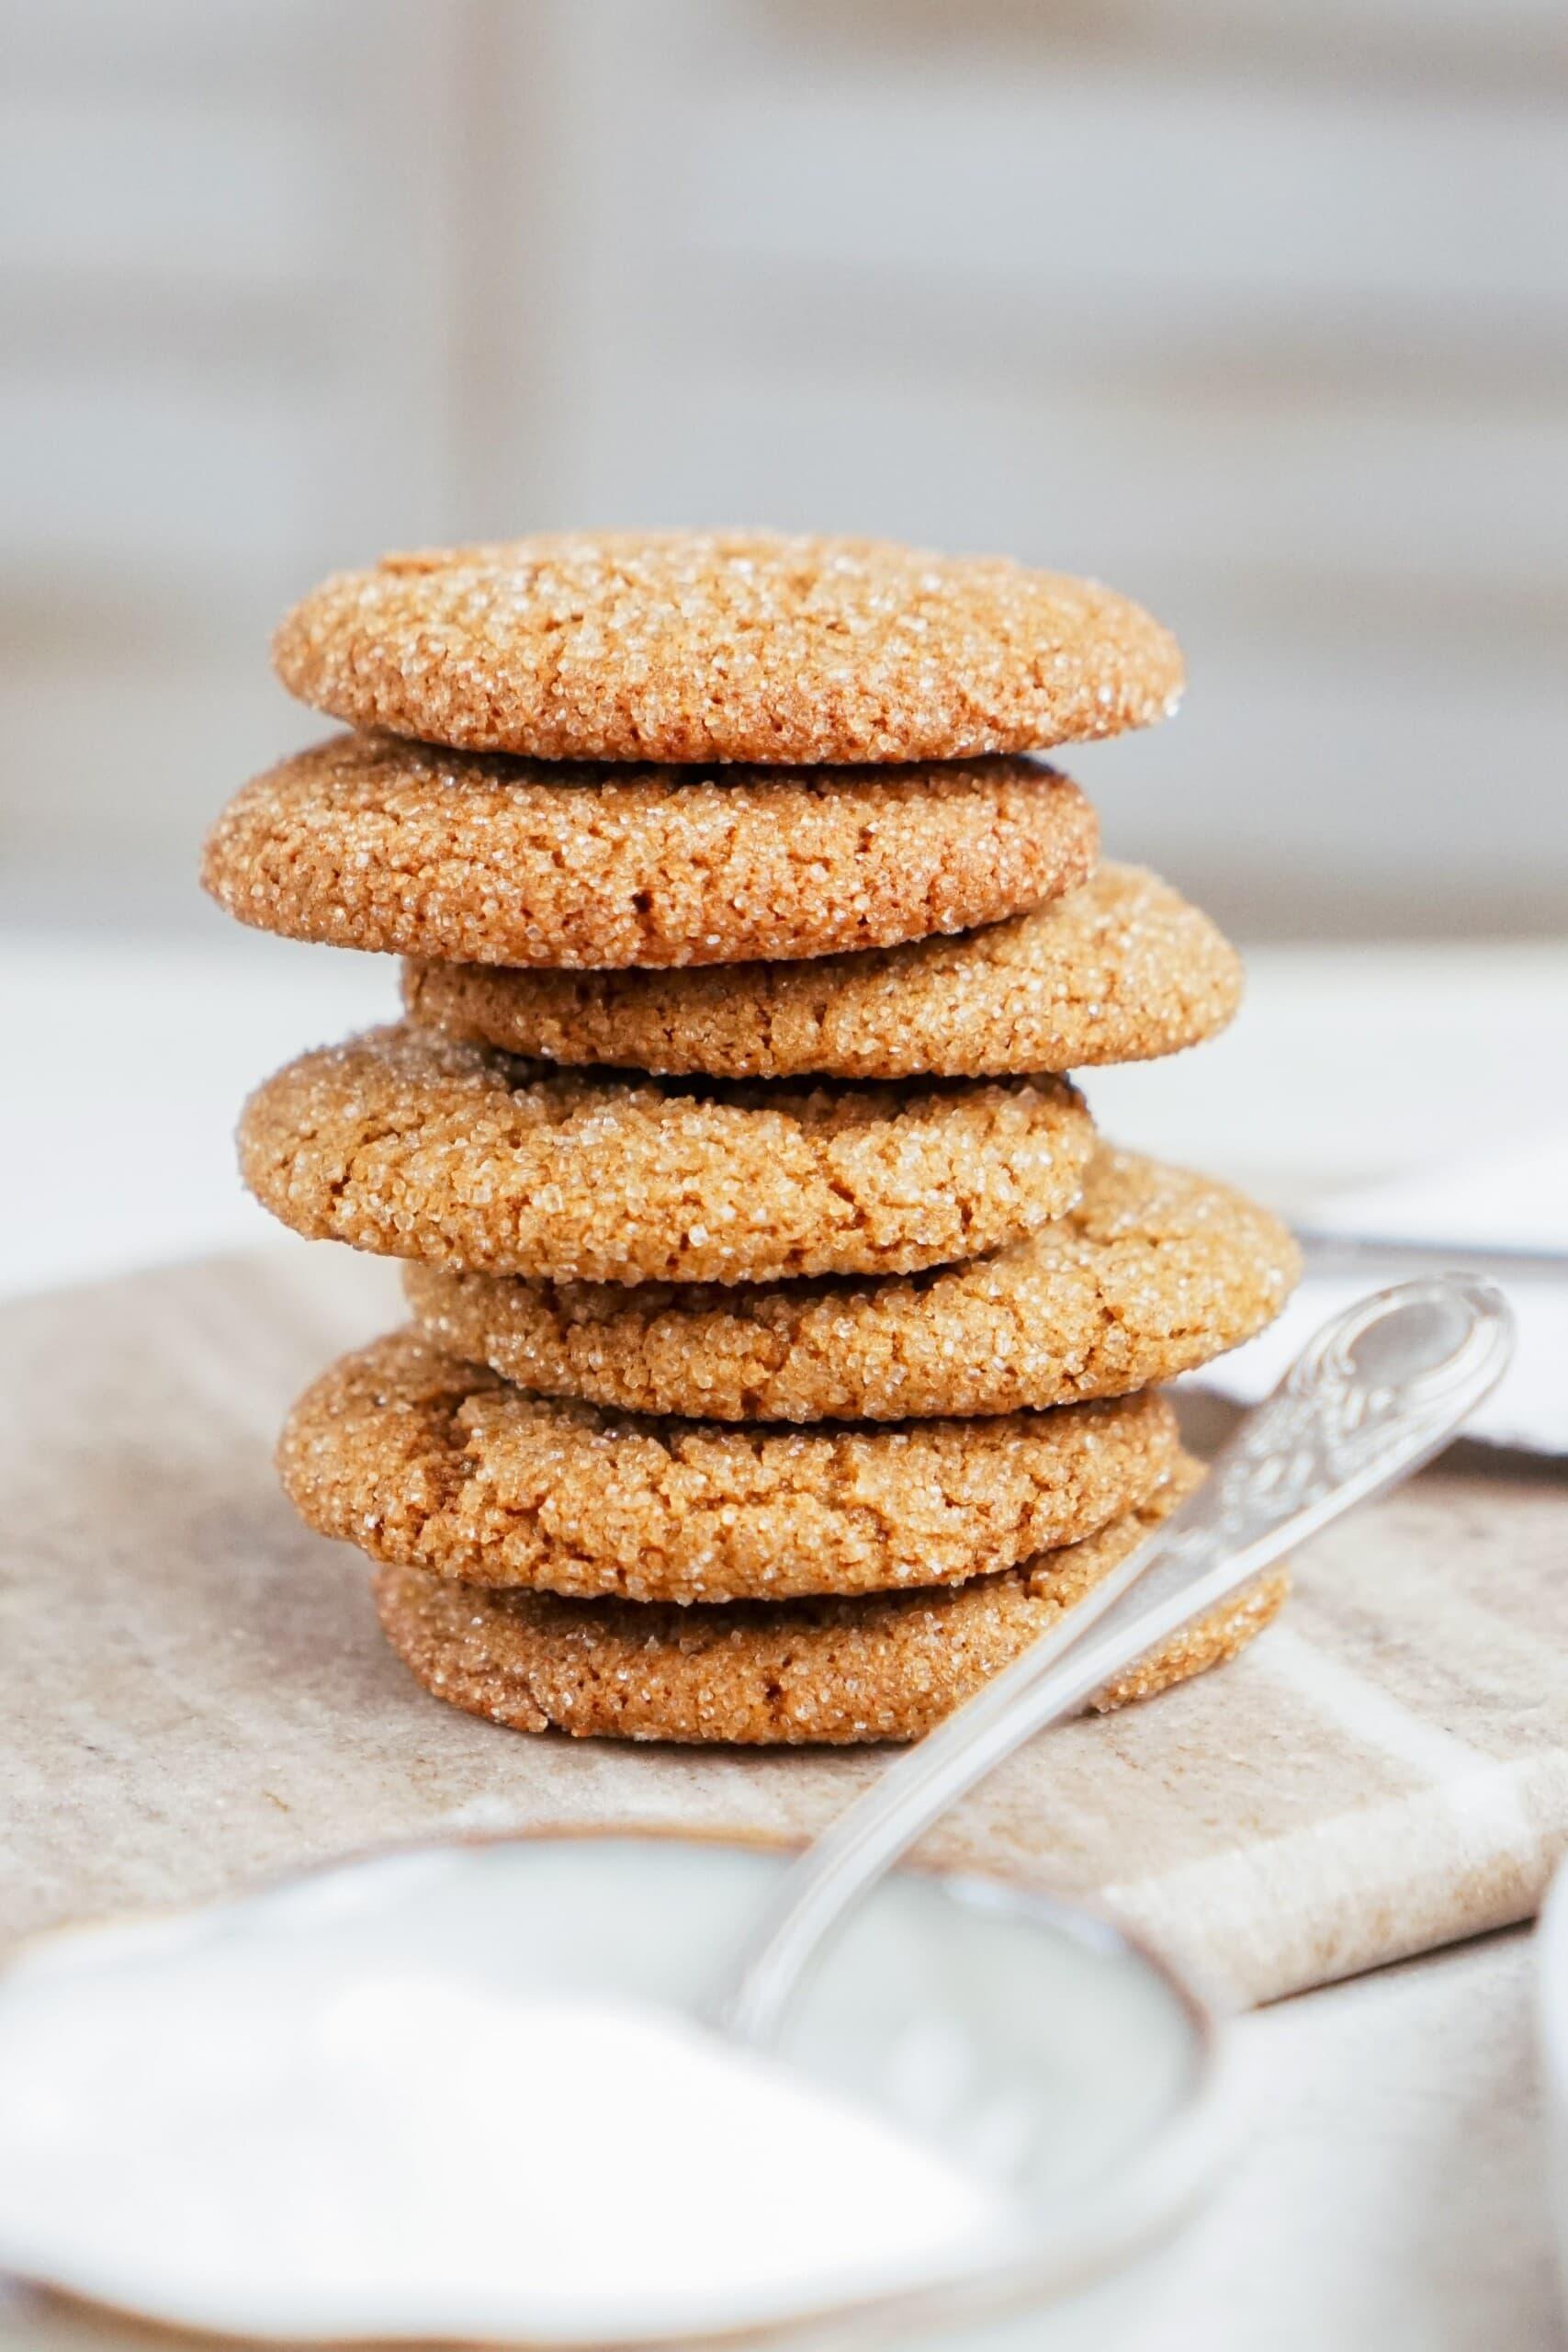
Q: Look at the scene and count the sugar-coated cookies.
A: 7